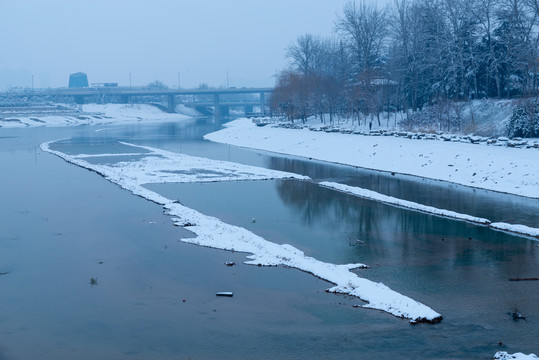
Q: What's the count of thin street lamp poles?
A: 4